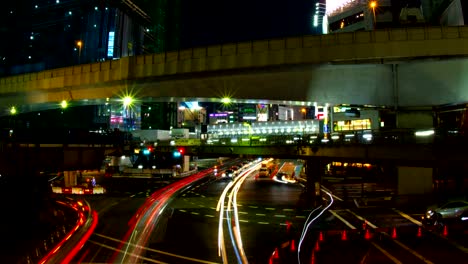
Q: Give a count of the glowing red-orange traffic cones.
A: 11